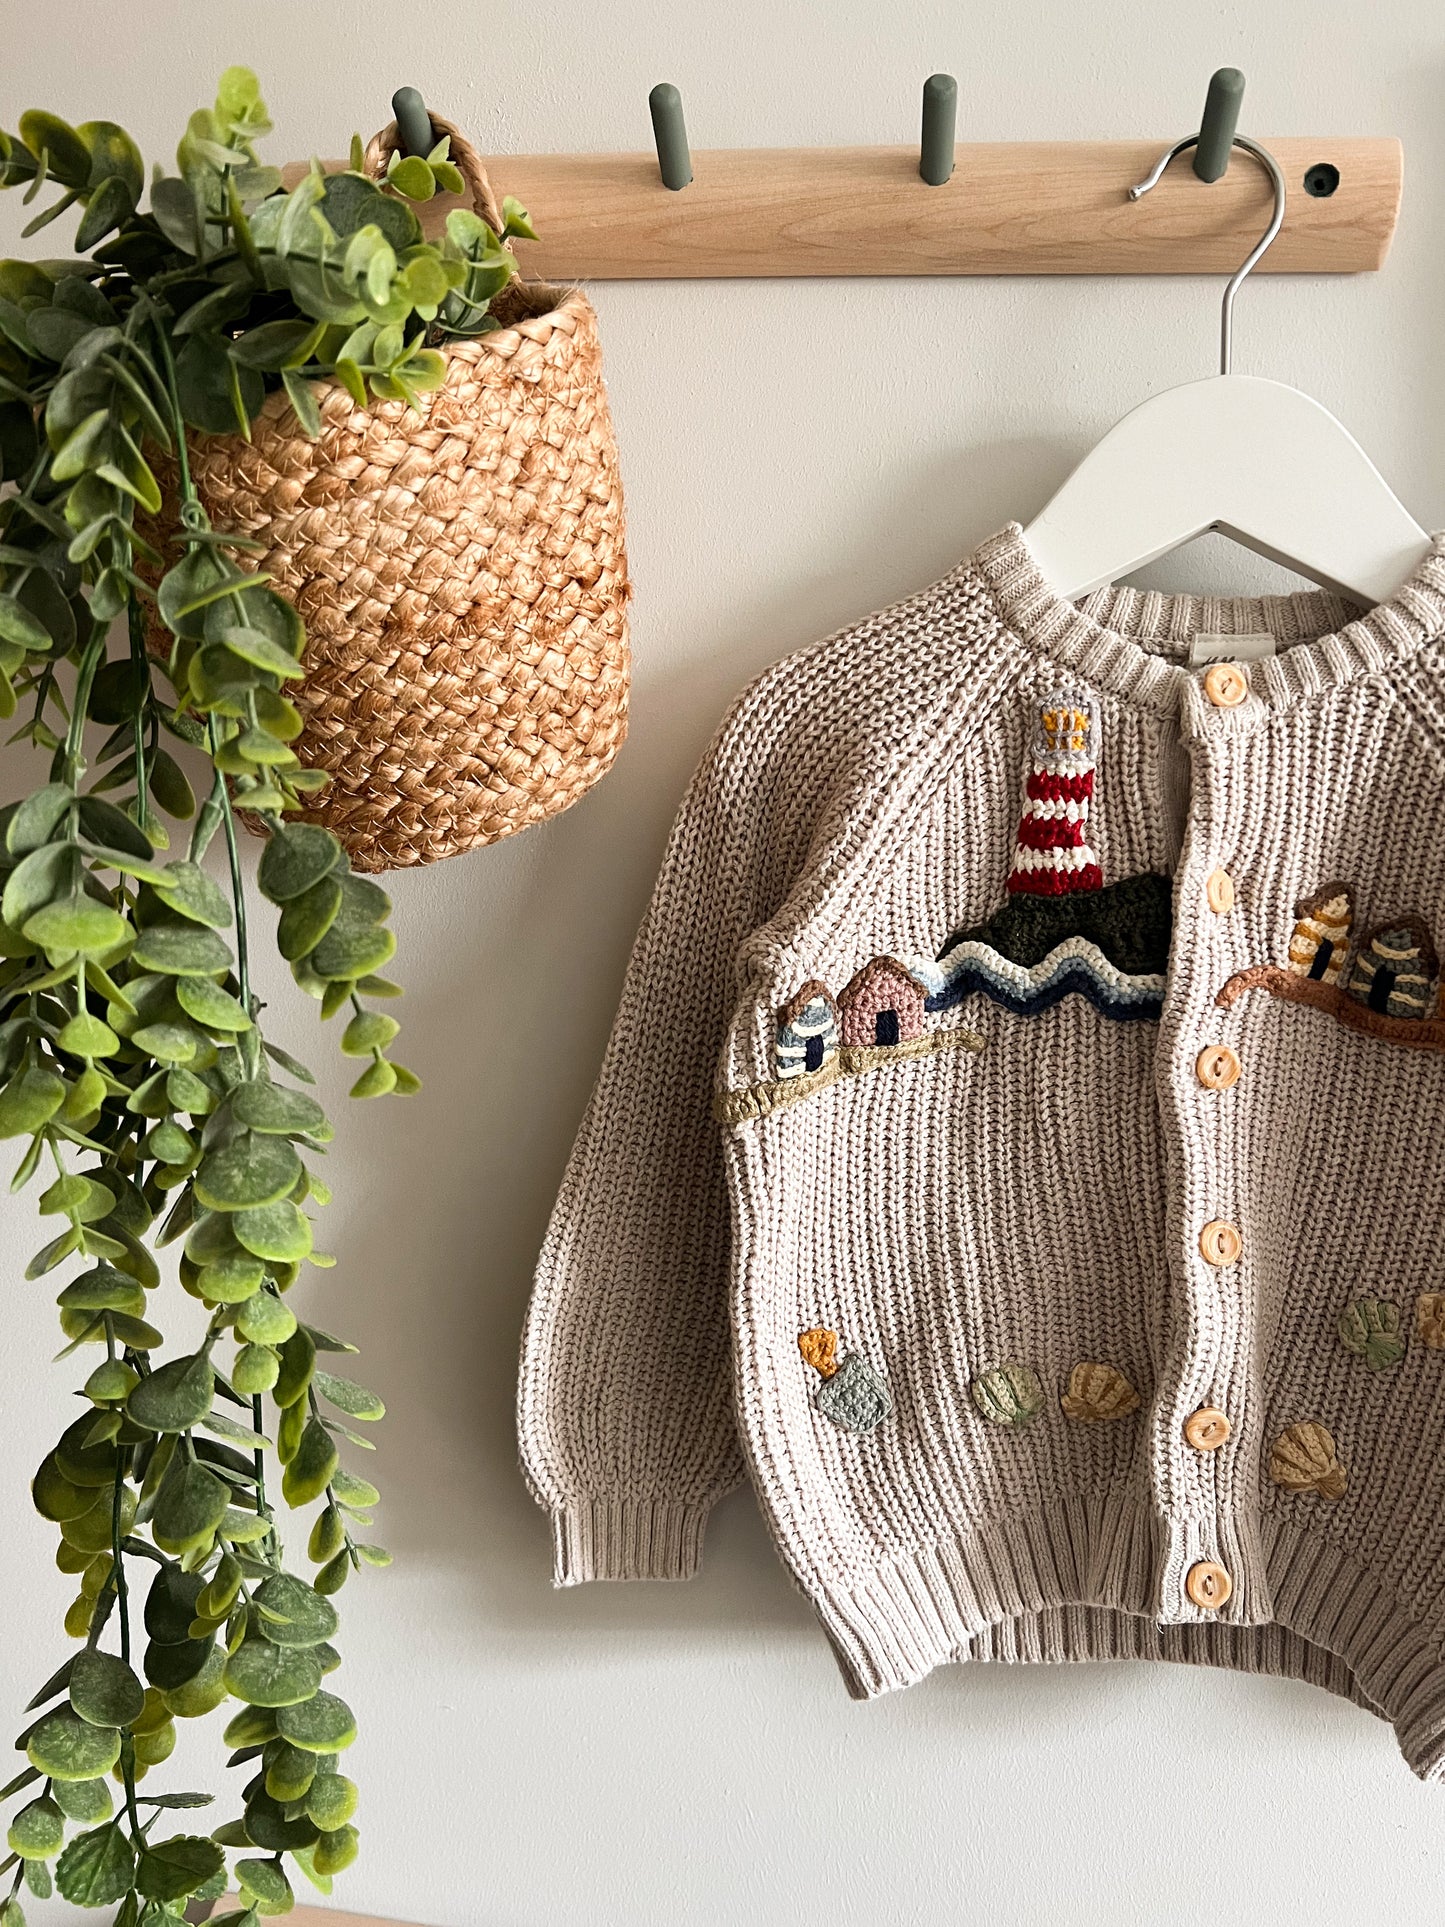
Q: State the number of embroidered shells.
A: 5